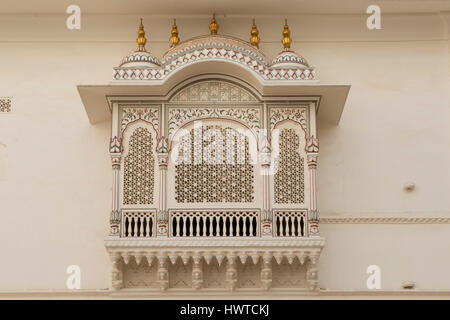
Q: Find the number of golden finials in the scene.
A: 5